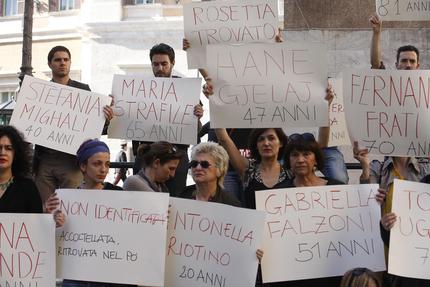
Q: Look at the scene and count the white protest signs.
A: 12